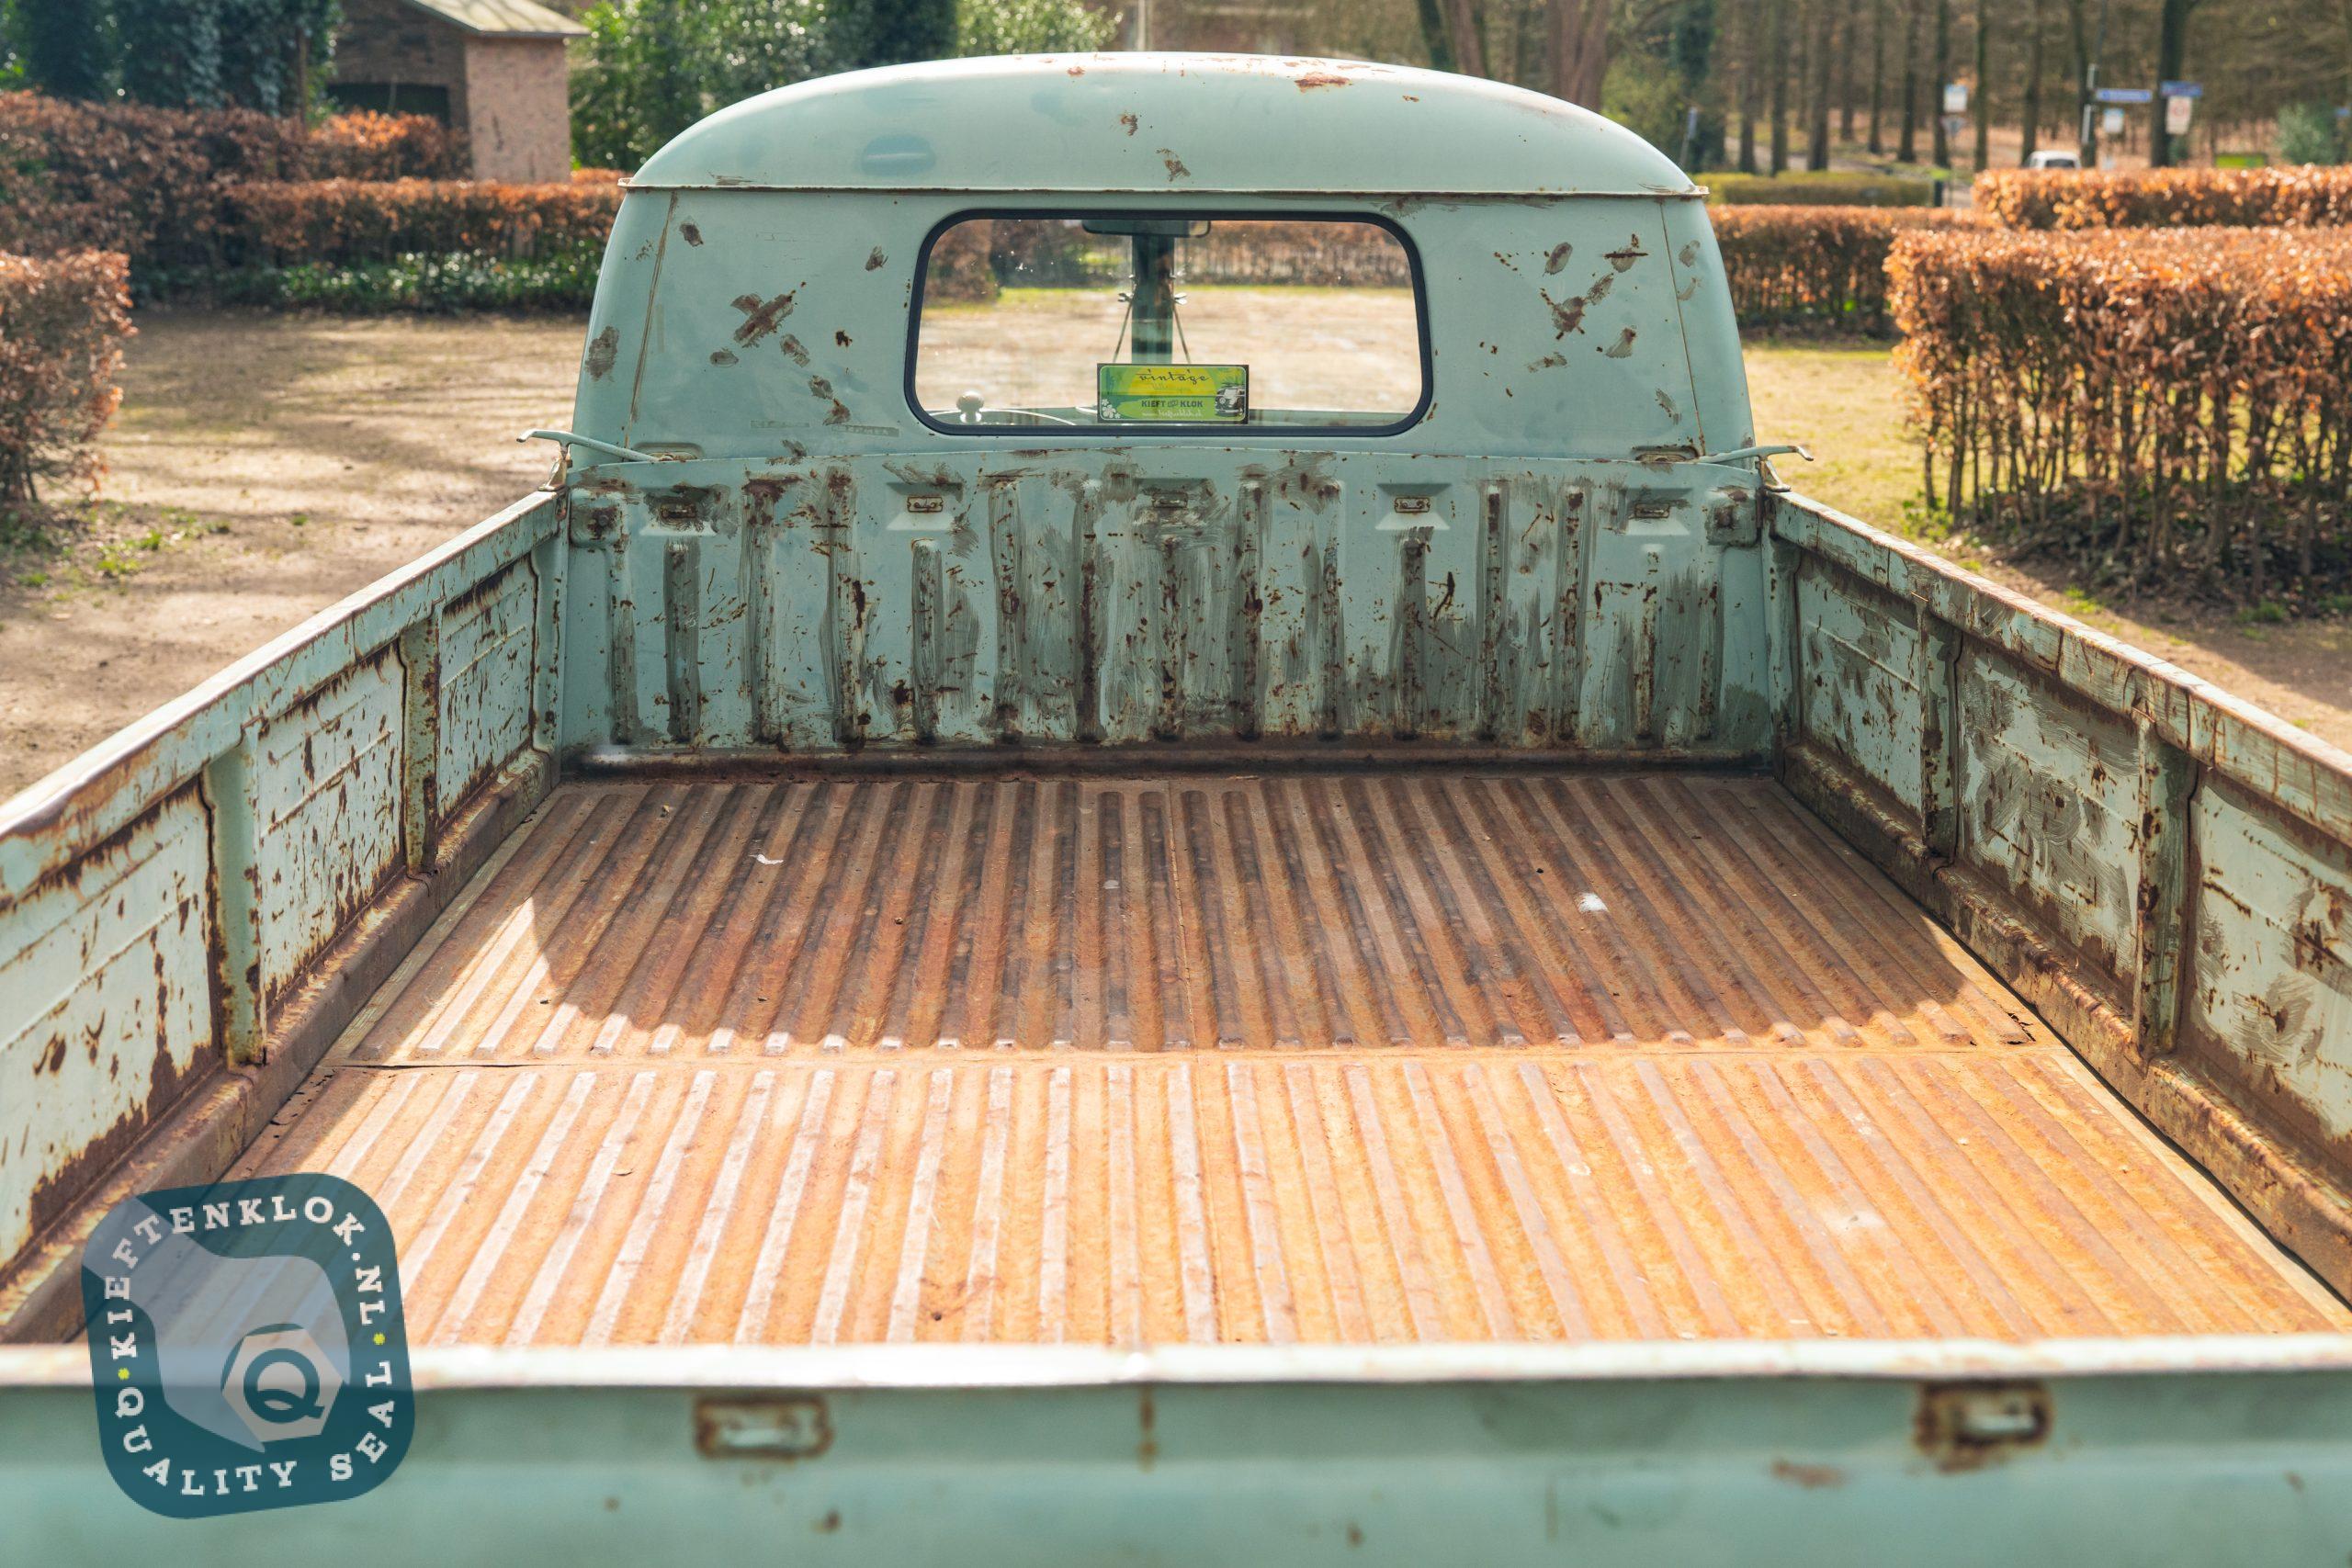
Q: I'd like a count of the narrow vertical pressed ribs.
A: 15